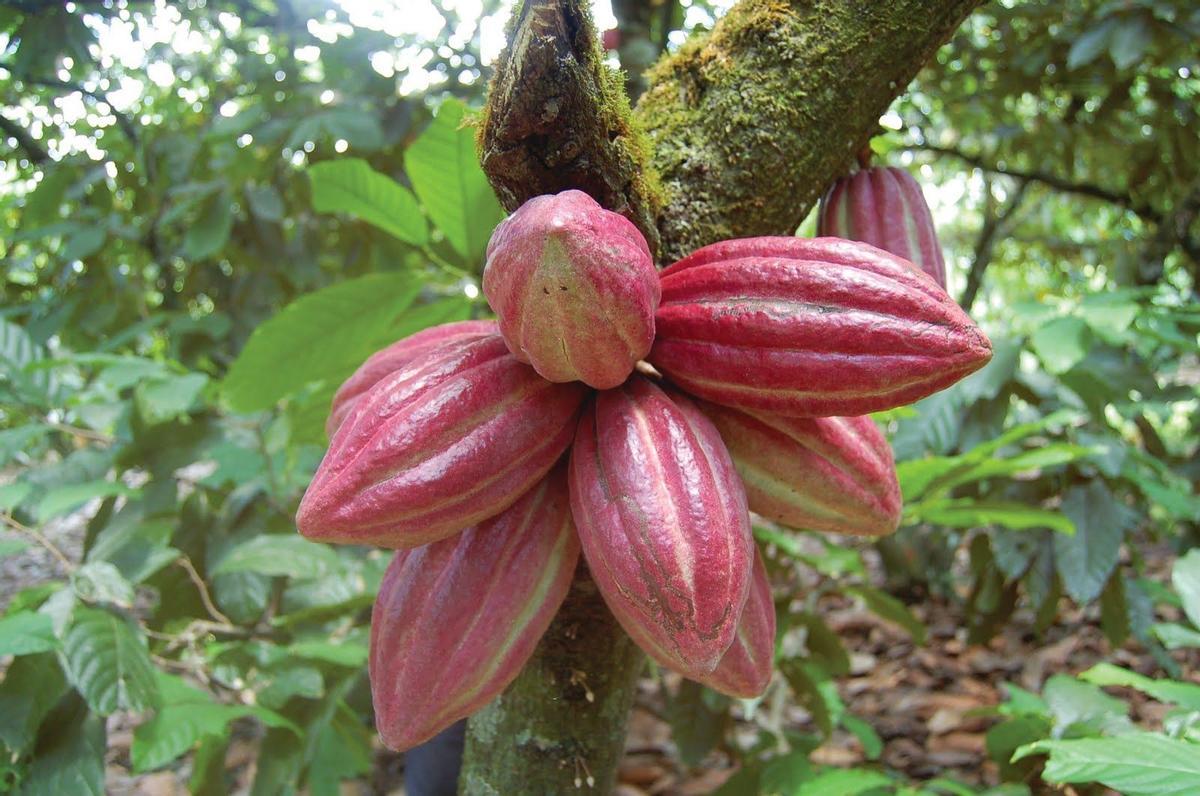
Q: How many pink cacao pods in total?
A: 9